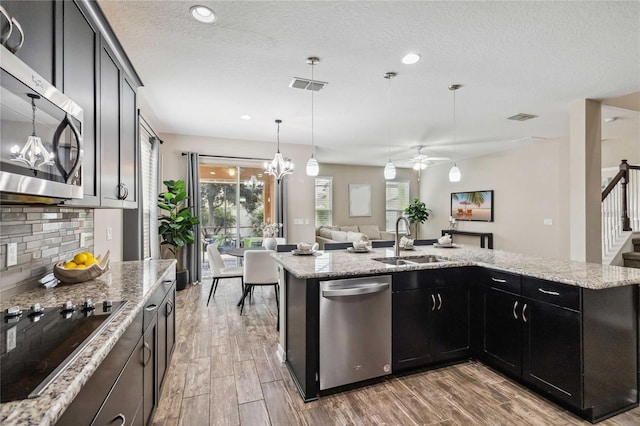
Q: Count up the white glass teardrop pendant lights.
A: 3